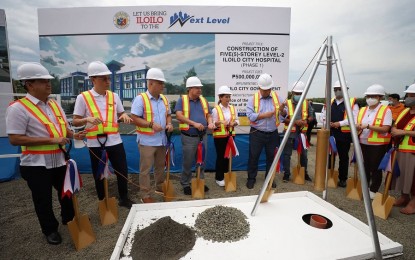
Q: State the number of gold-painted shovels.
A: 10